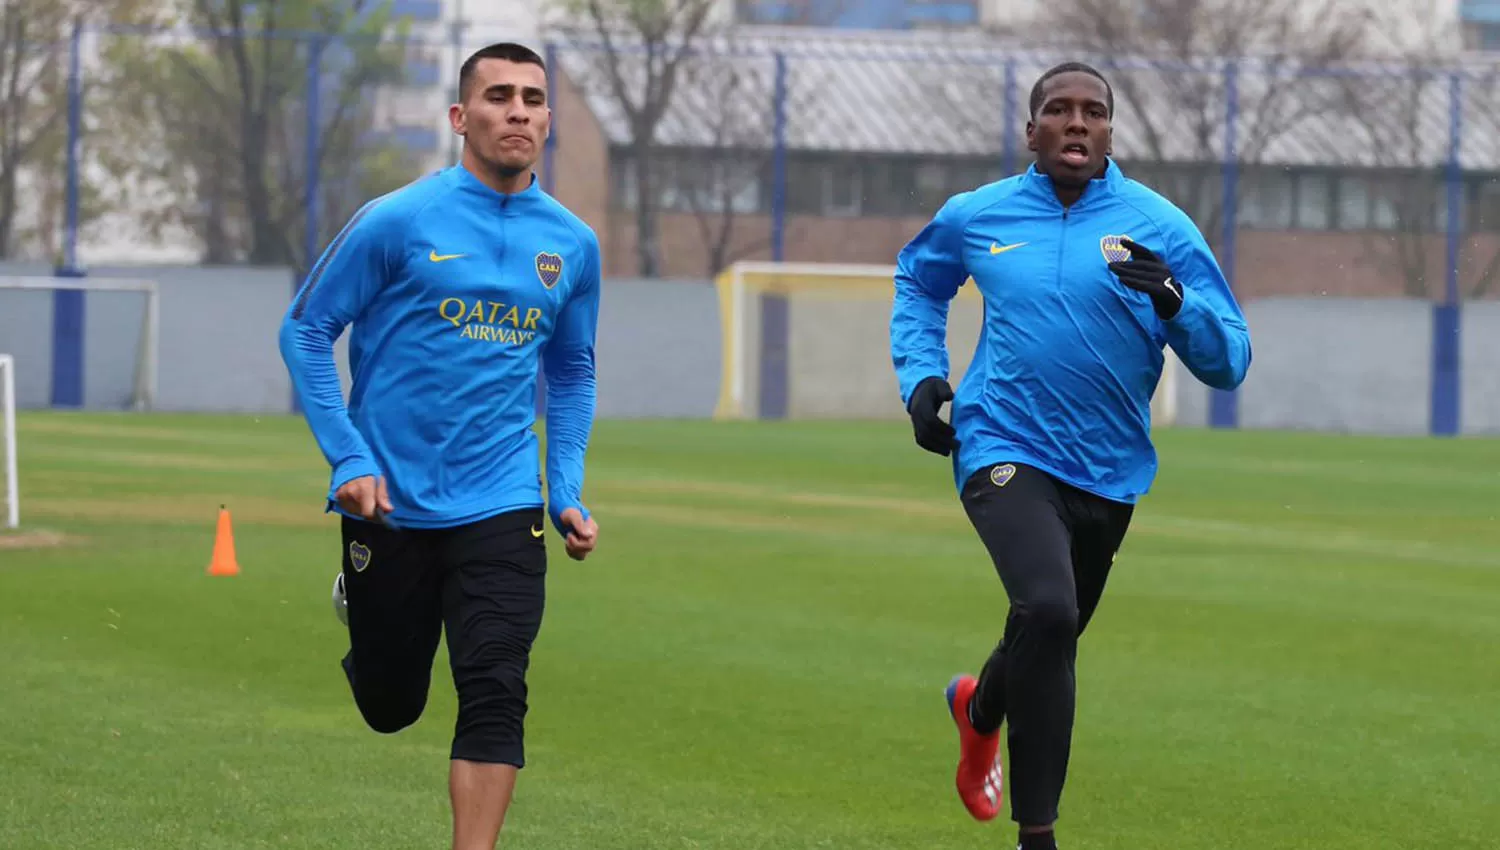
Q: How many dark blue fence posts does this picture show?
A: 7